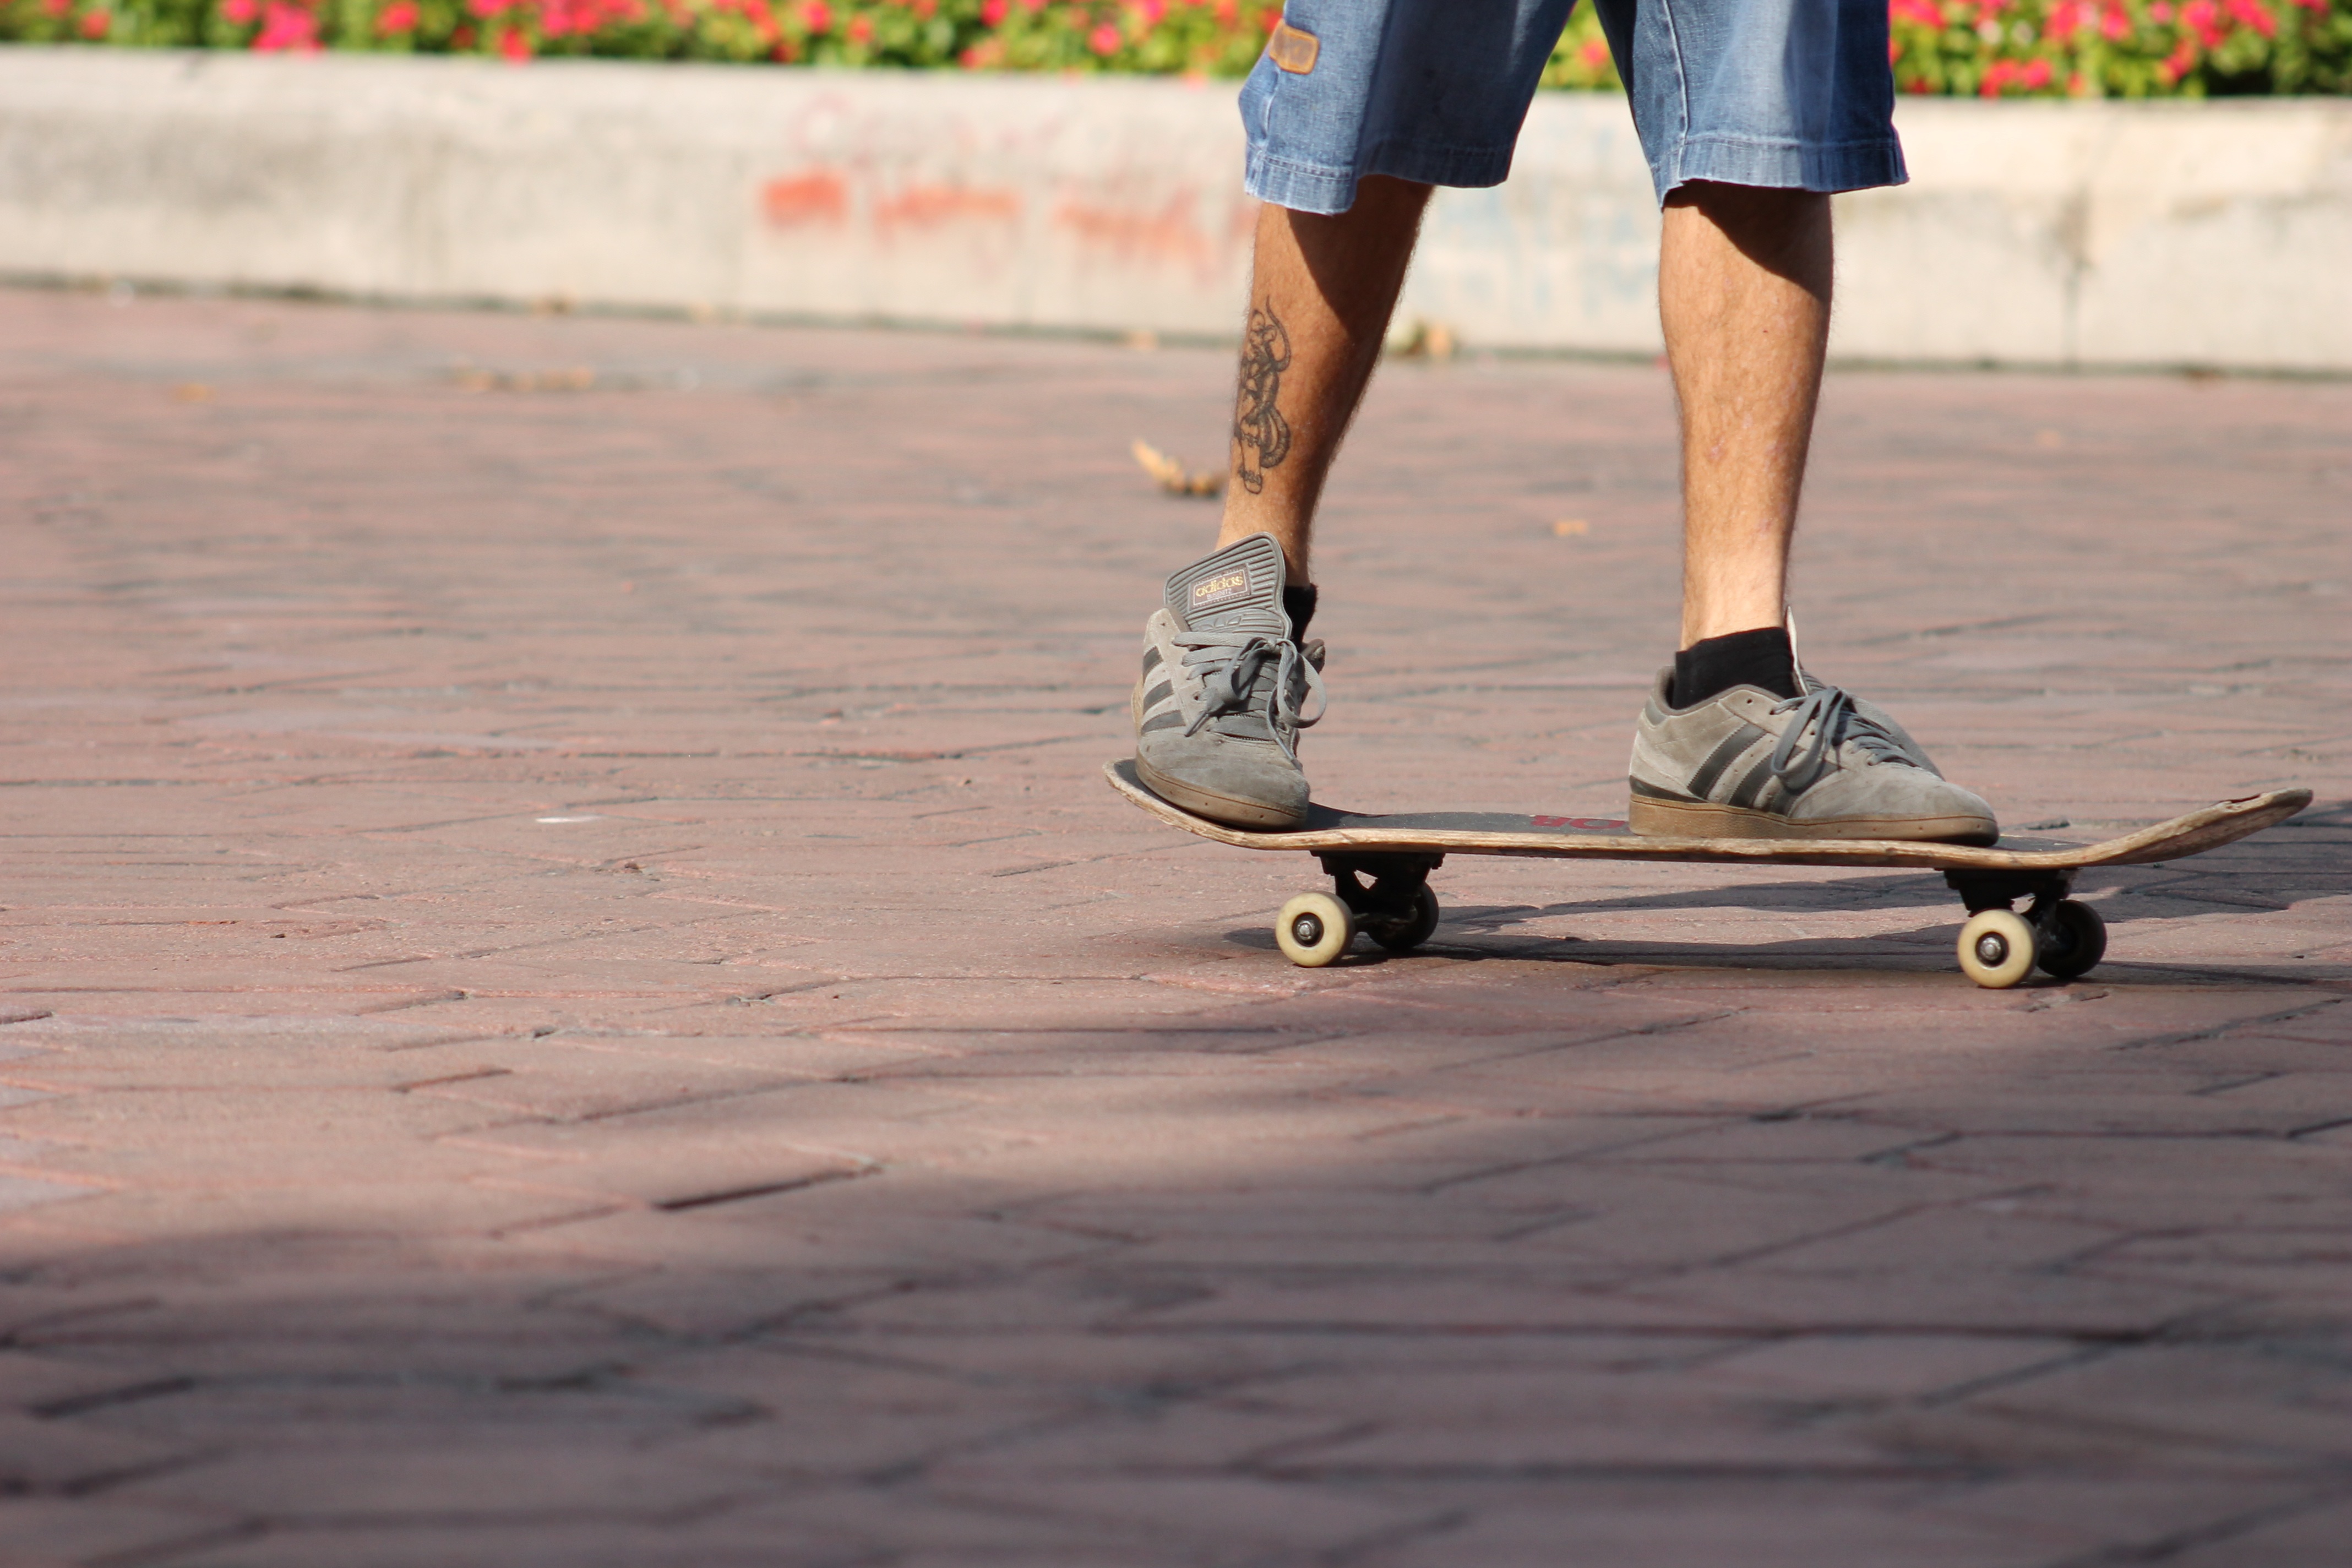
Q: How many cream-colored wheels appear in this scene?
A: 2